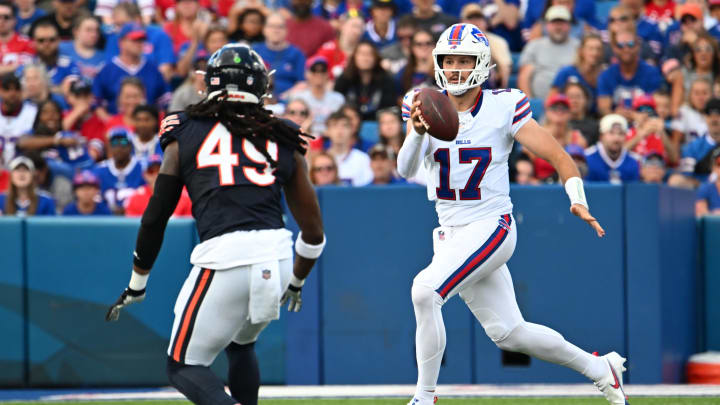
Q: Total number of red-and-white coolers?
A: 1